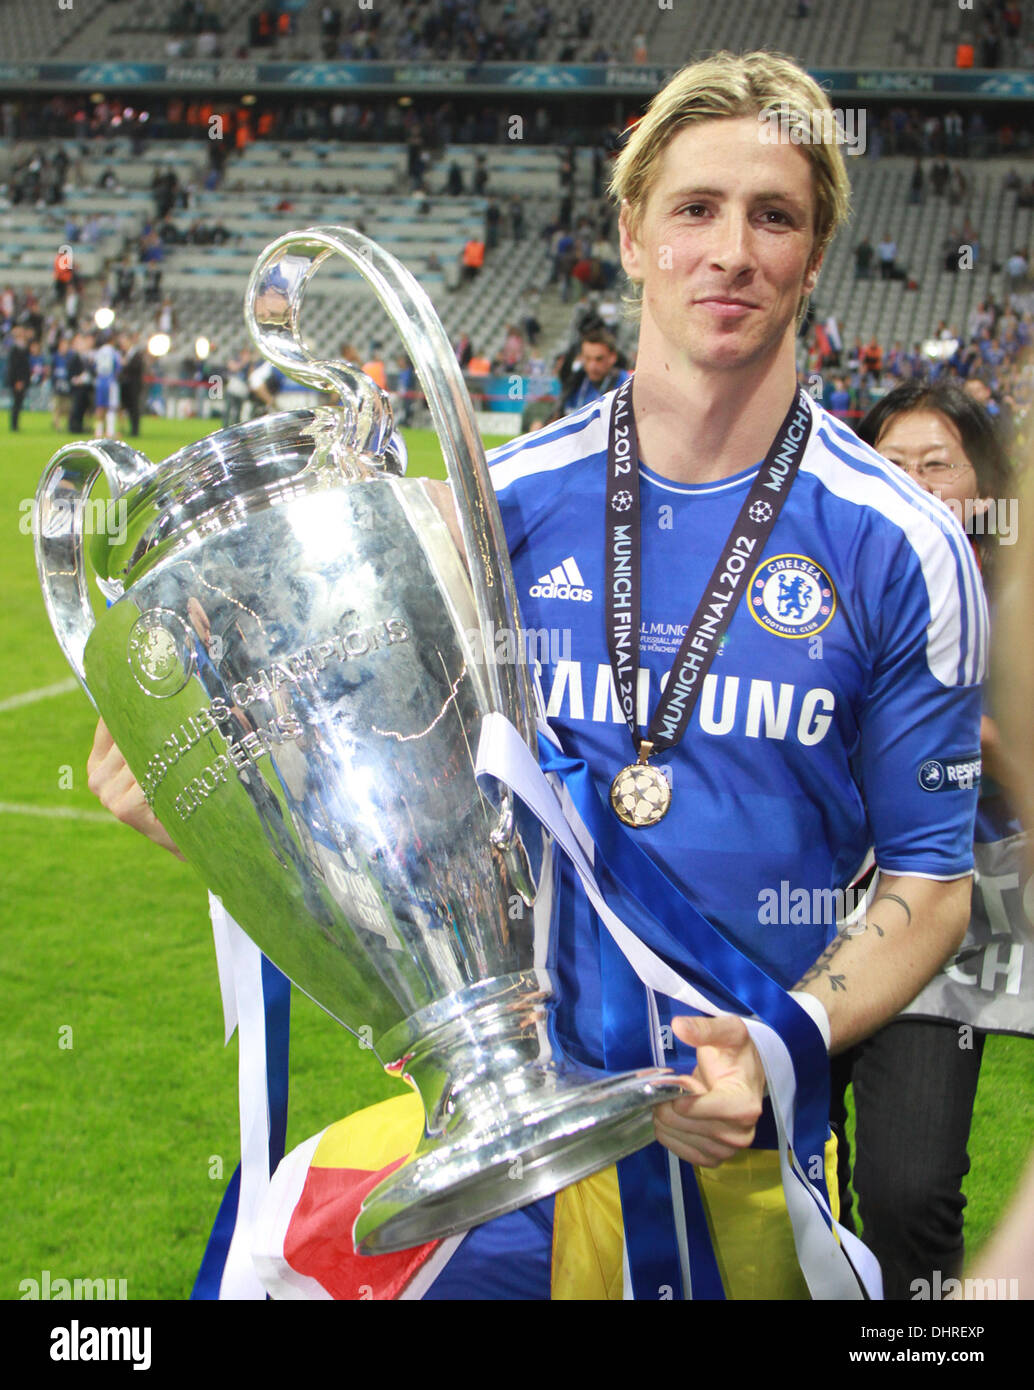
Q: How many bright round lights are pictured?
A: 3